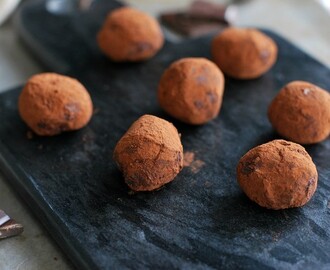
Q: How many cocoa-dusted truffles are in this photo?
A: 7